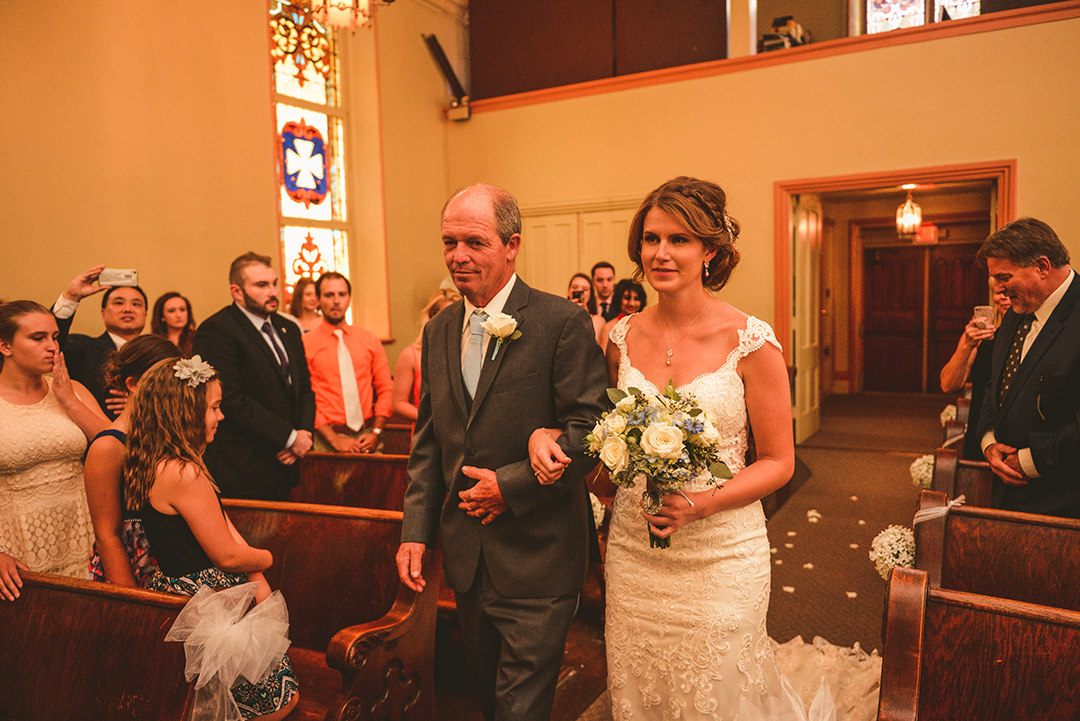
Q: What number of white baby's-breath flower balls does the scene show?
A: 4